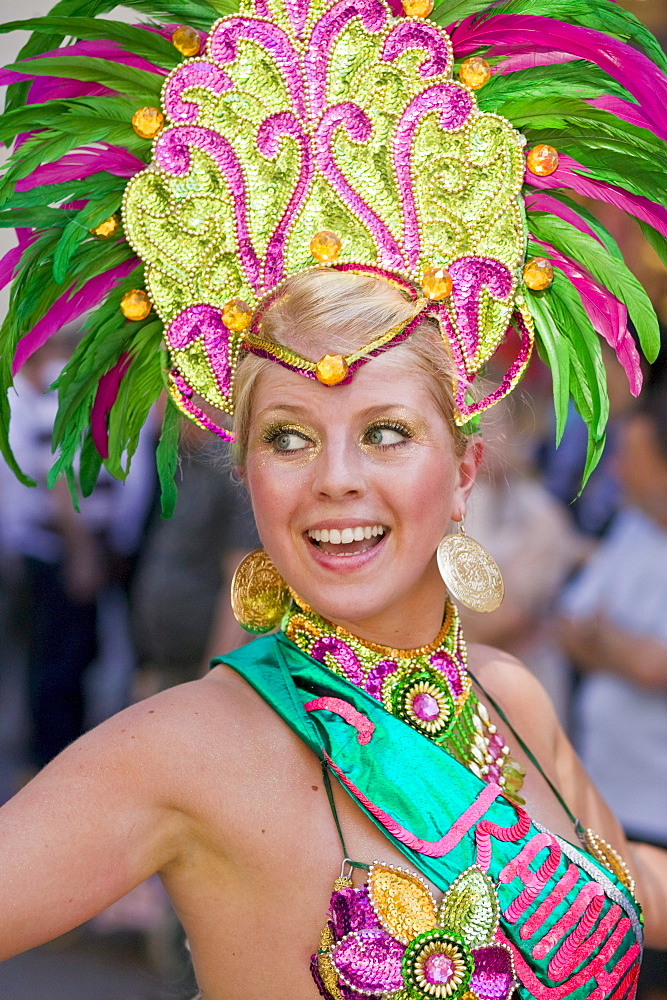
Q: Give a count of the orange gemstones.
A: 12